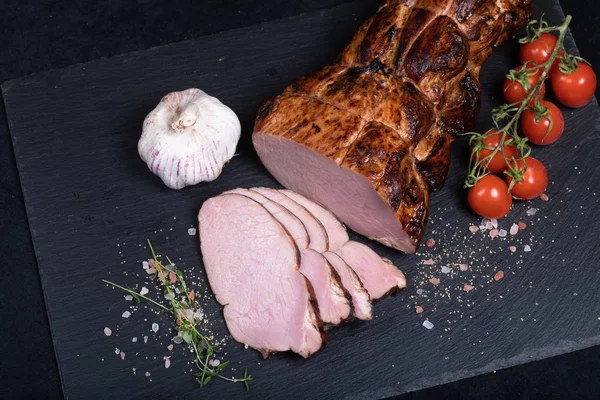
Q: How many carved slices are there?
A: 4